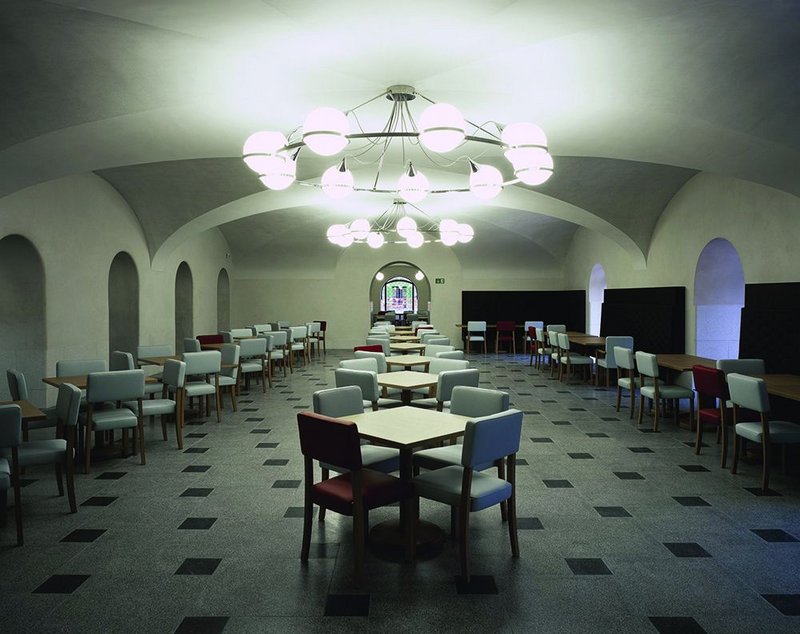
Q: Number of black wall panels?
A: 3